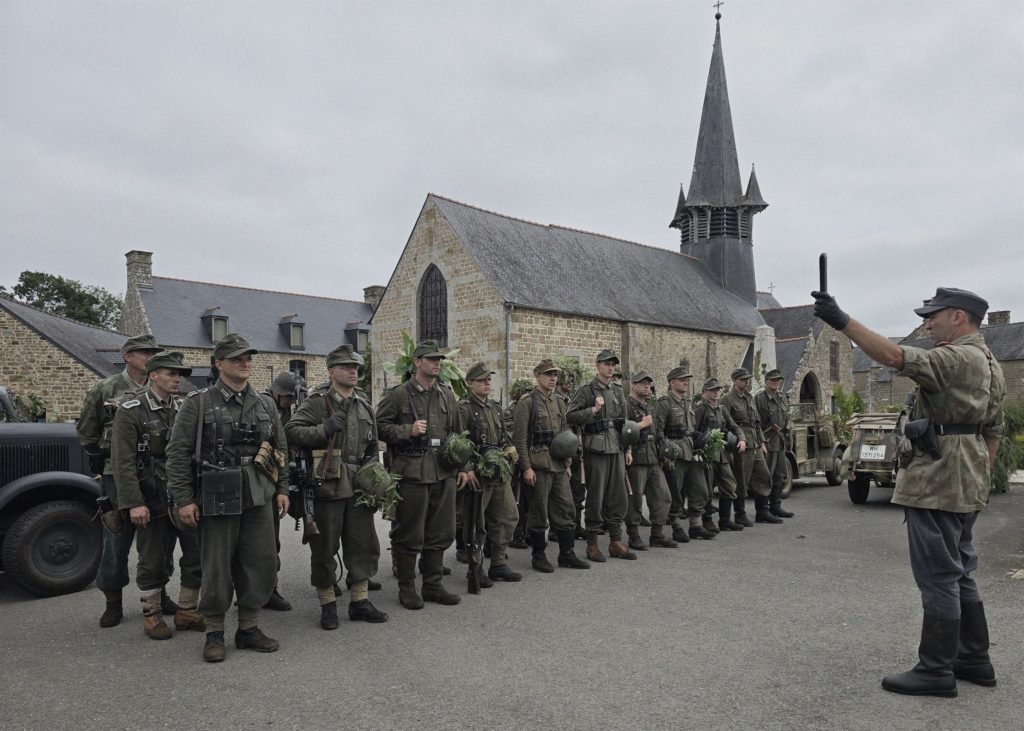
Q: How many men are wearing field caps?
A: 14